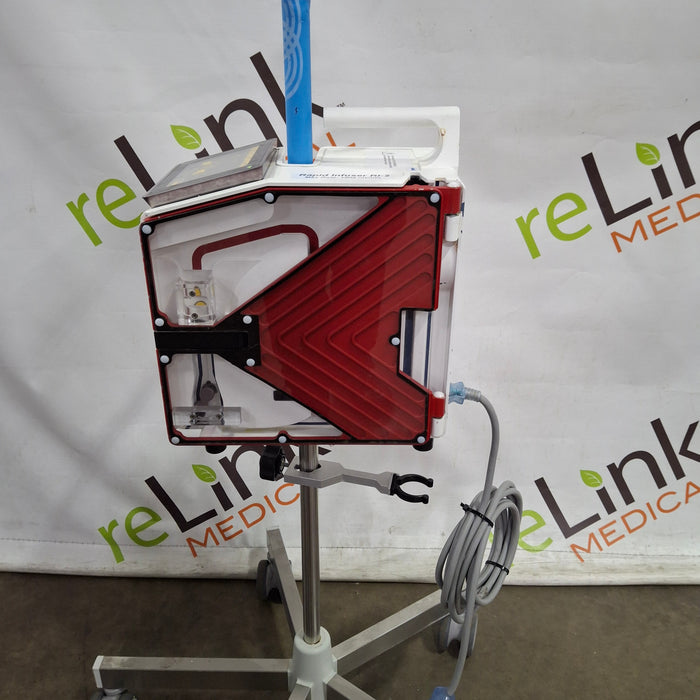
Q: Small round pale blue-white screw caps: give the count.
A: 11